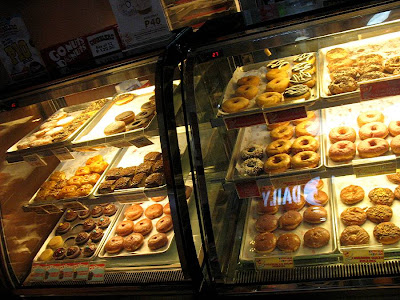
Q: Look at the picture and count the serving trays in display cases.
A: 12